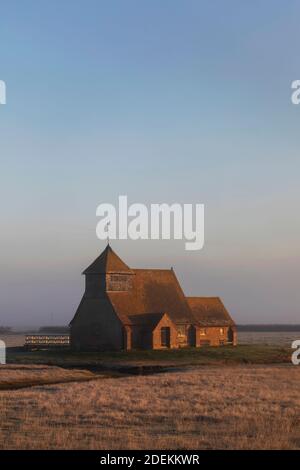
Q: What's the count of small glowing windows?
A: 2